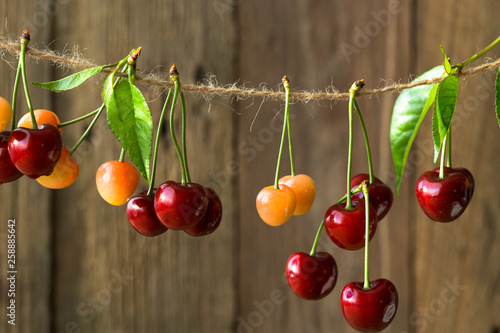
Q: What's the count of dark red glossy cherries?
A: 11